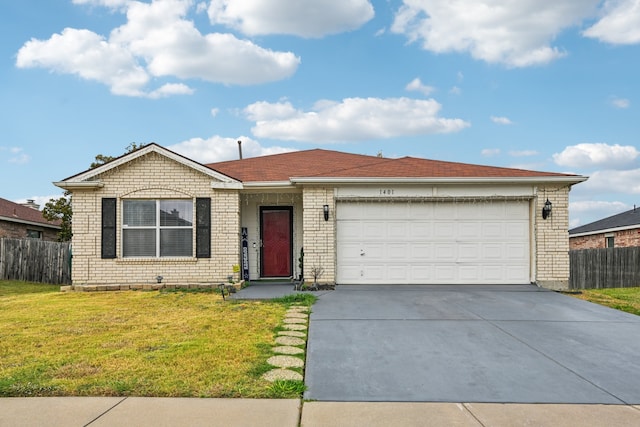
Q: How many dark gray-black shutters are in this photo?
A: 2